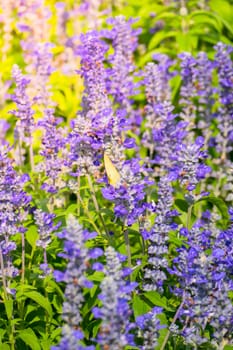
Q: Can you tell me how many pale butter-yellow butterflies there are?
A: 1